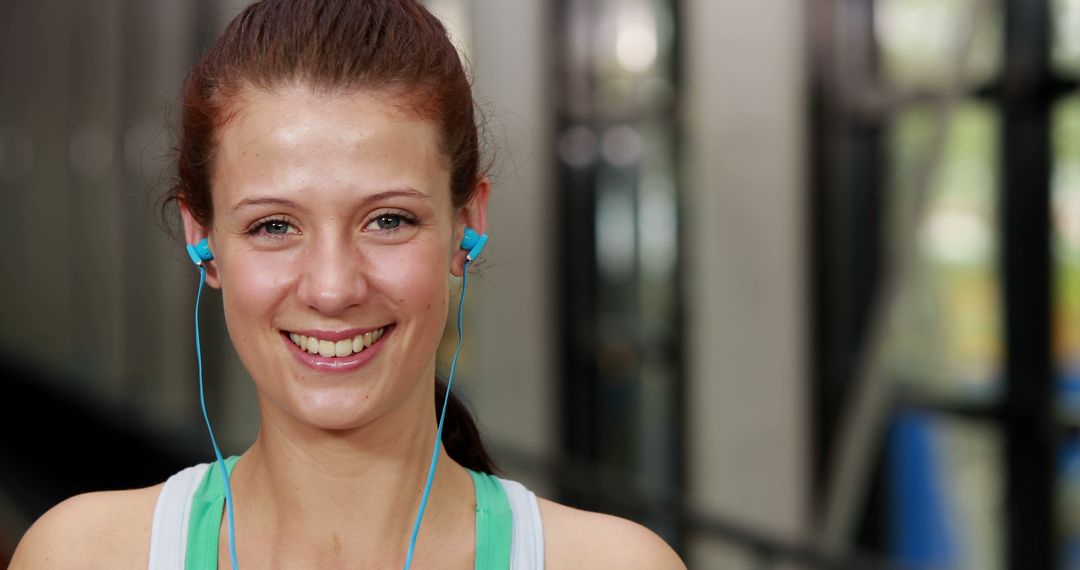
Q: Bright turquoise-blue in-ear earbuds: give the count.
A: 2